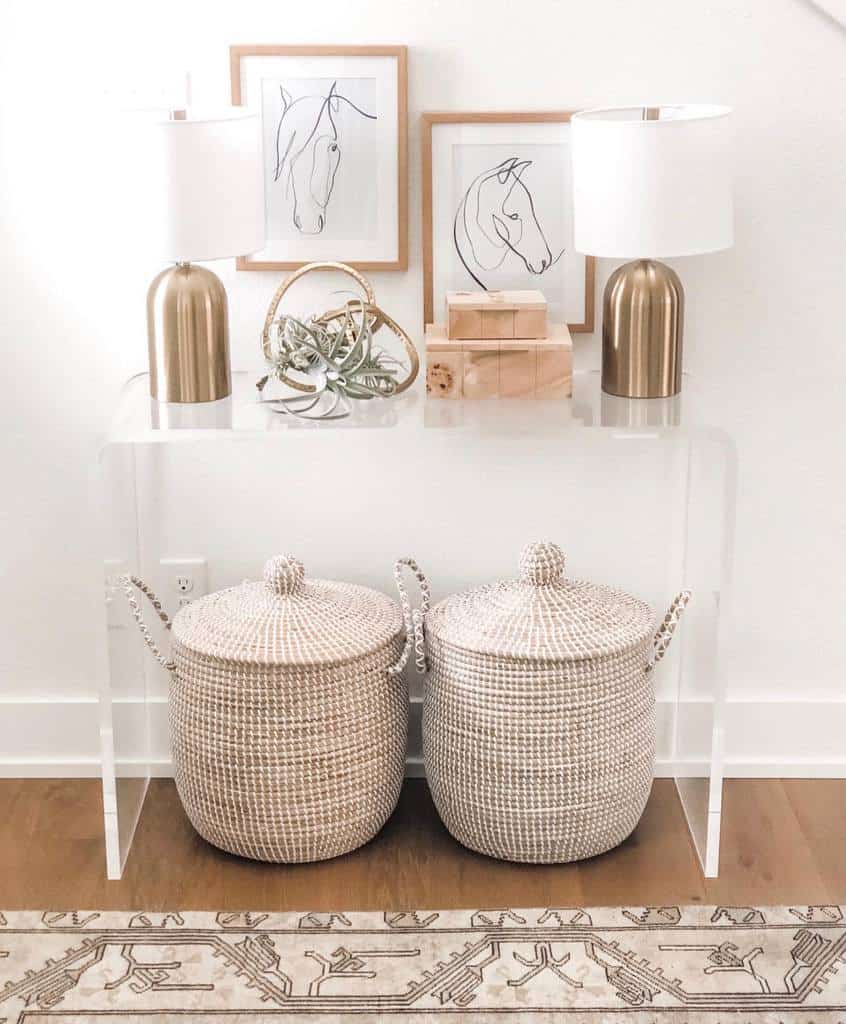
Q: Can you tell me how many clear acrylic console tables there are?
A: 1